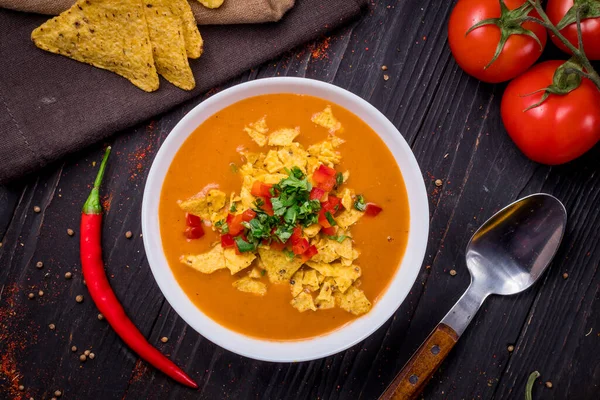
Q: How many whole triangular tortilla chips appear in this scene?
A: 3